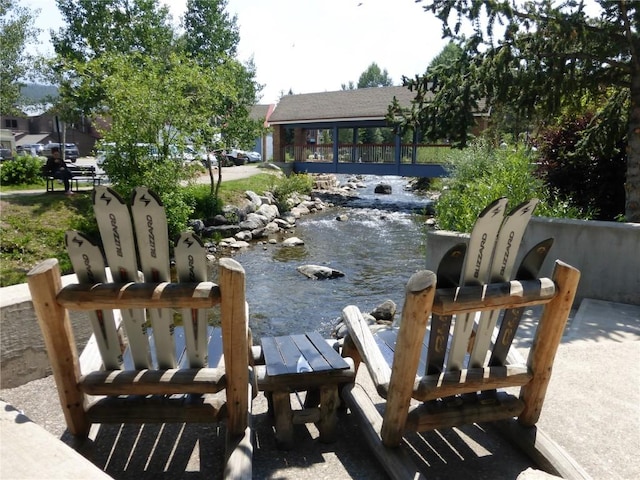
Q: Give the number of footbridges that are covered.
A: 1